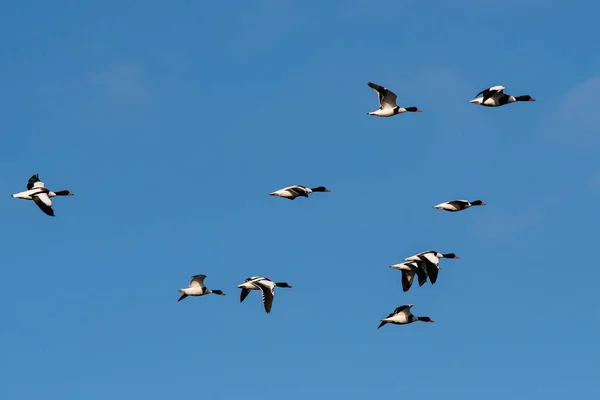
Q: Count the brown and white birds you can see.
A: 10